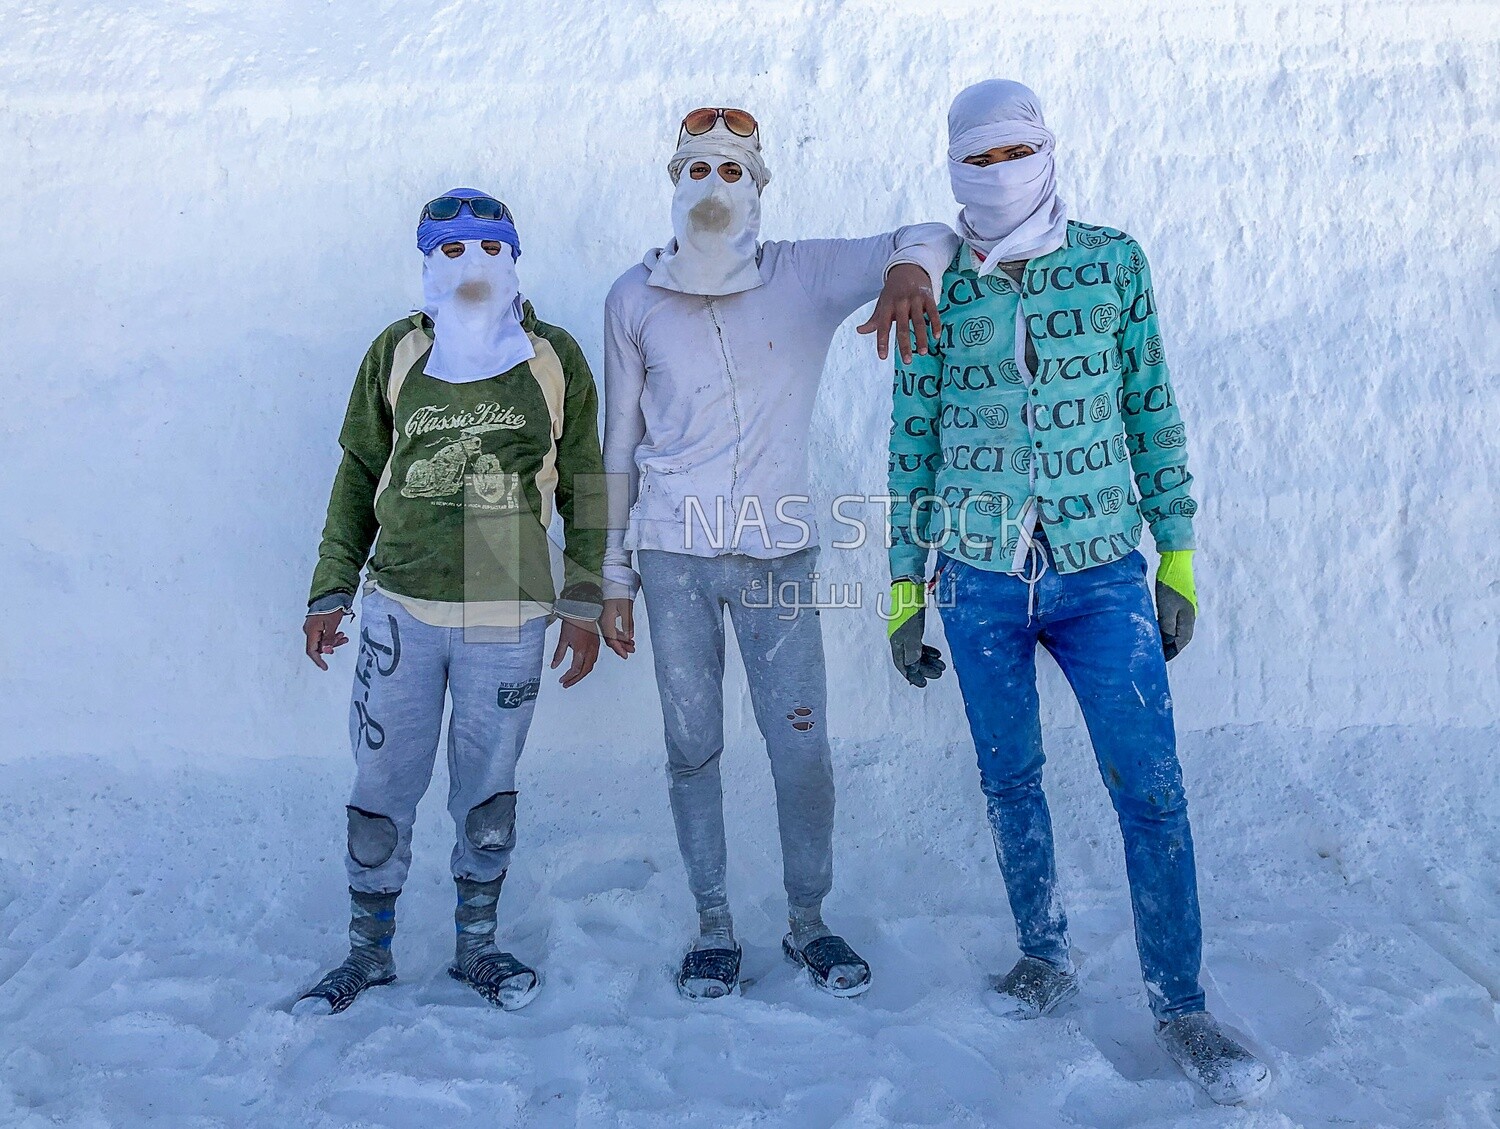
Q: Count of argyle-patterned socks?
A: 2